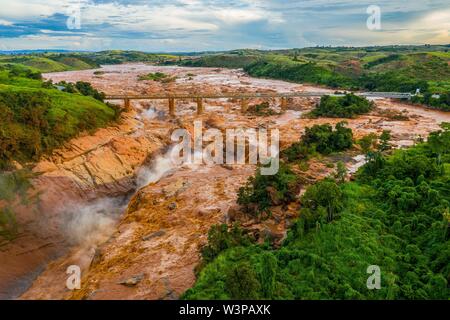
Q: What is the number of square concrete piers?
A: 5